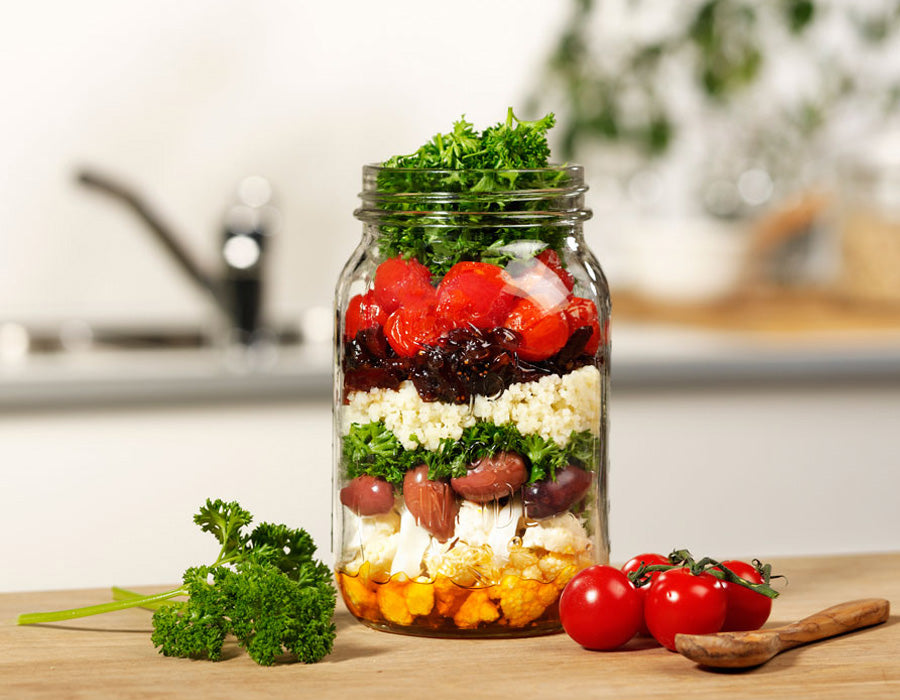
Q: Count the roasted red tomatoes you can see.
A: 7